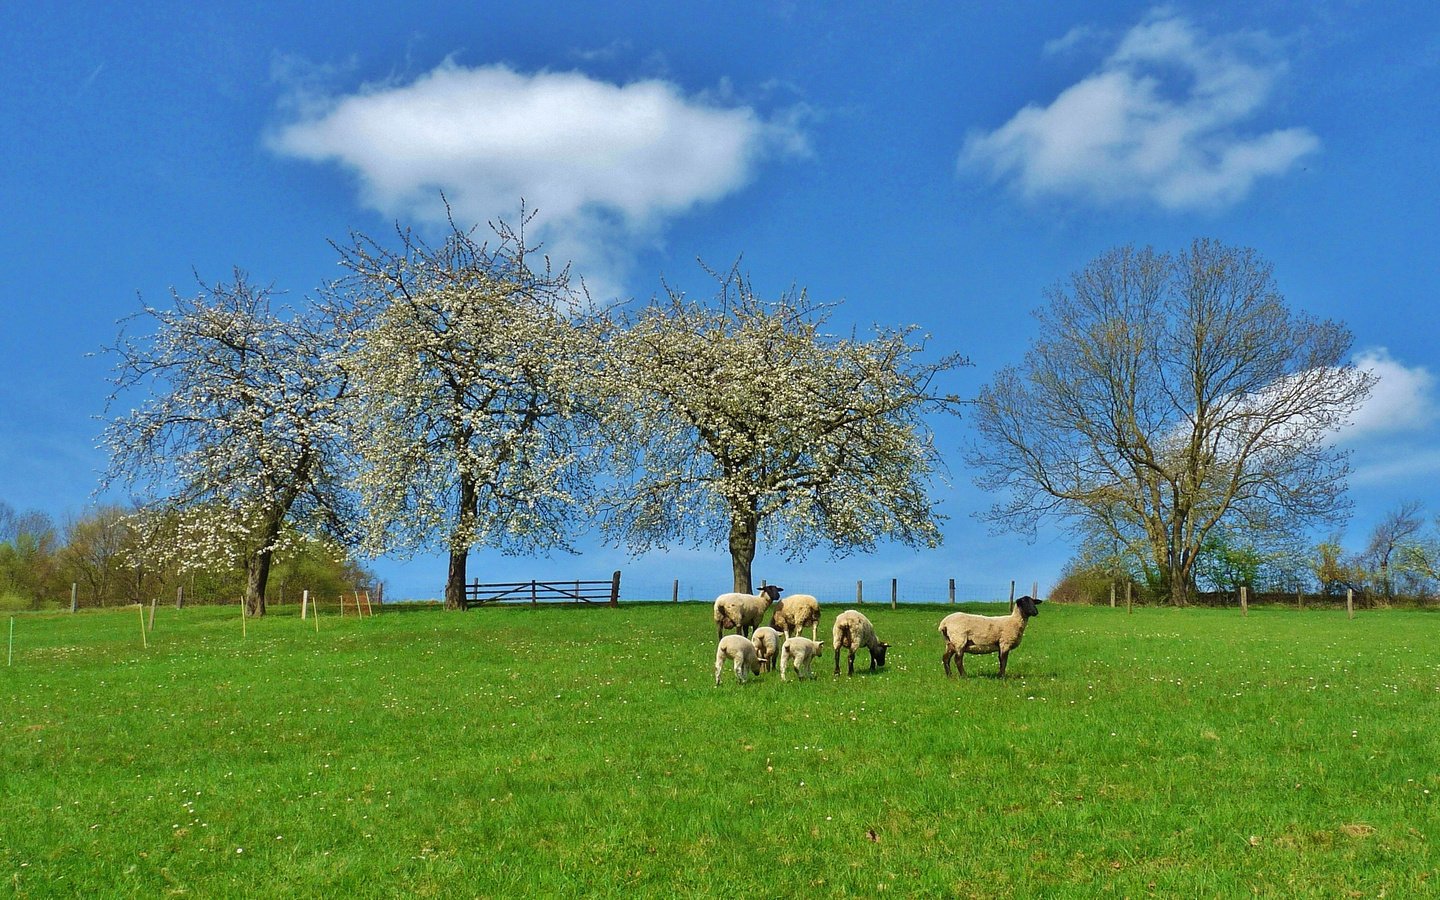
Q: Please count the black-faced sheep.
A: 3